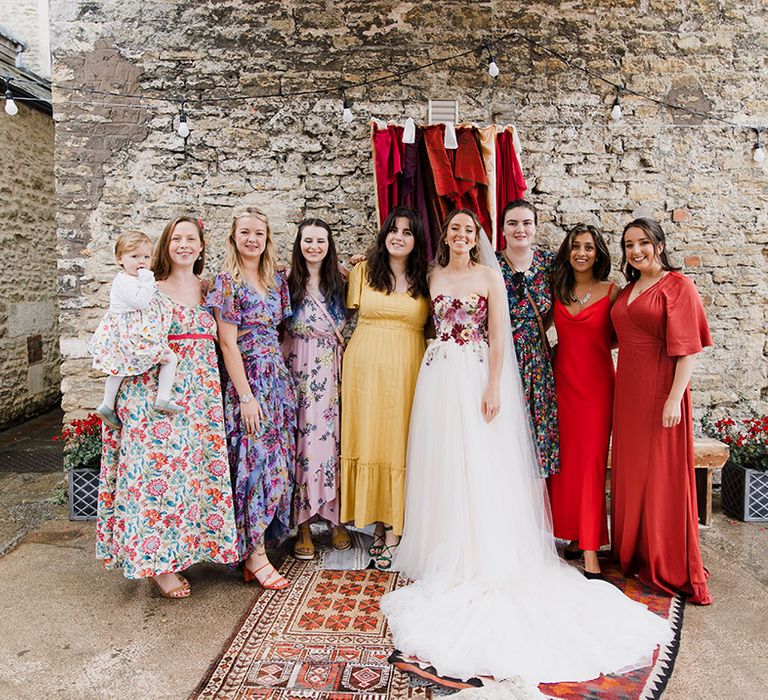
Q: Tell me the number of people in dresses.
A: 9